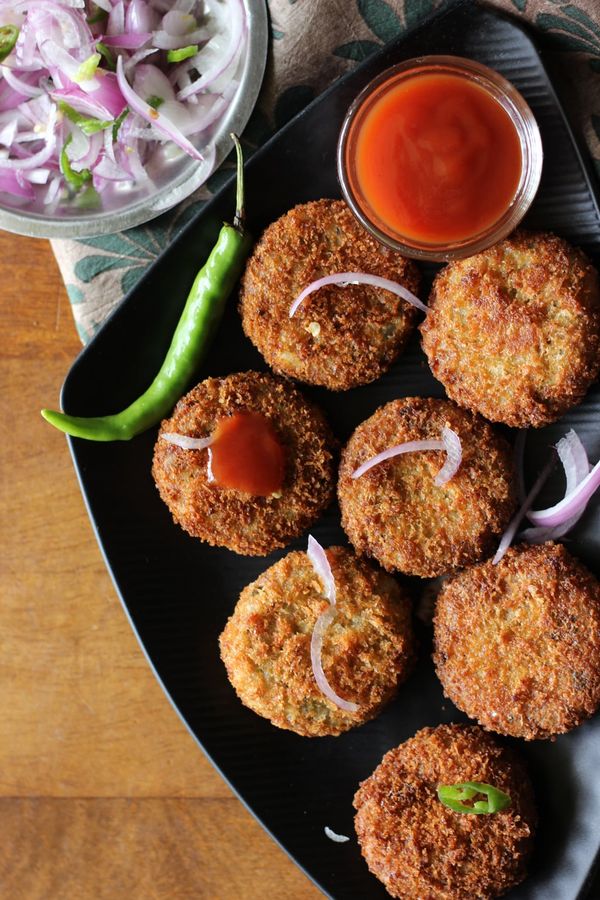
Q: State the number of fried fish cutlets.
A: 7